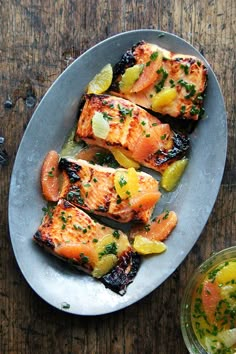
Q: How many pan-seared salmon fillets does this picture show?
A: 4